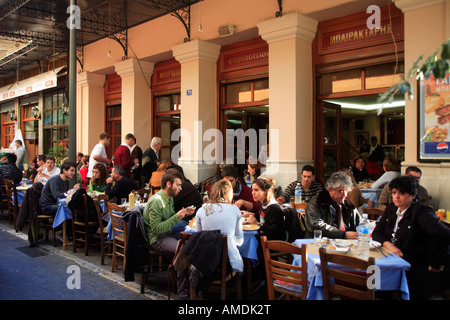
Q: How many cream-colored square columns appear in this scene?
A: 5